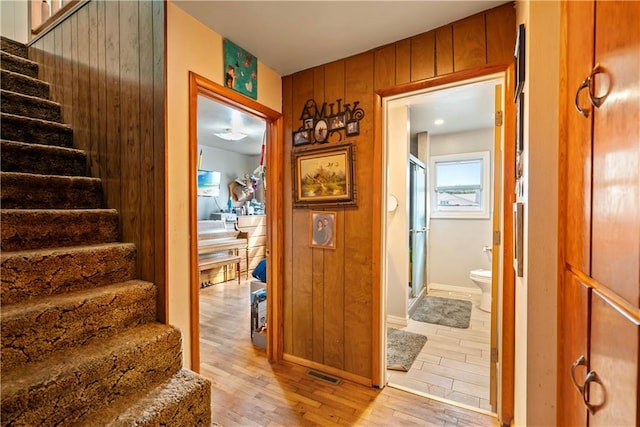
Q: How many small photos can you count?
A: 5